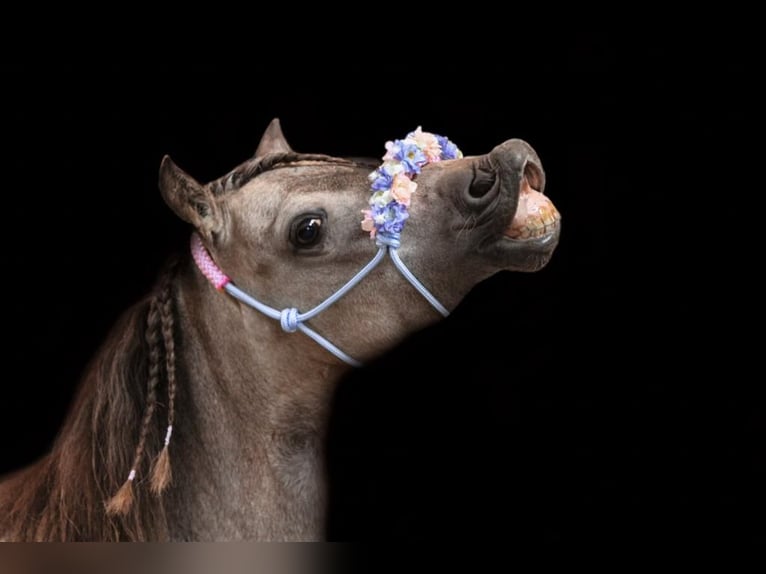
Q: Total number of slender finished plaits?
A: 2